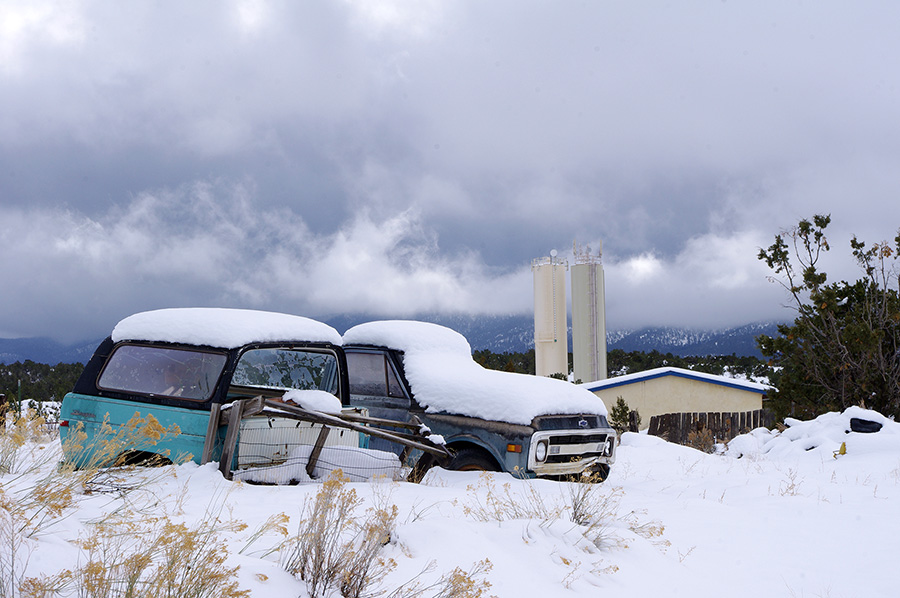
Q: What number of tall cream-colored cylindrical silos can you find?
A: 2